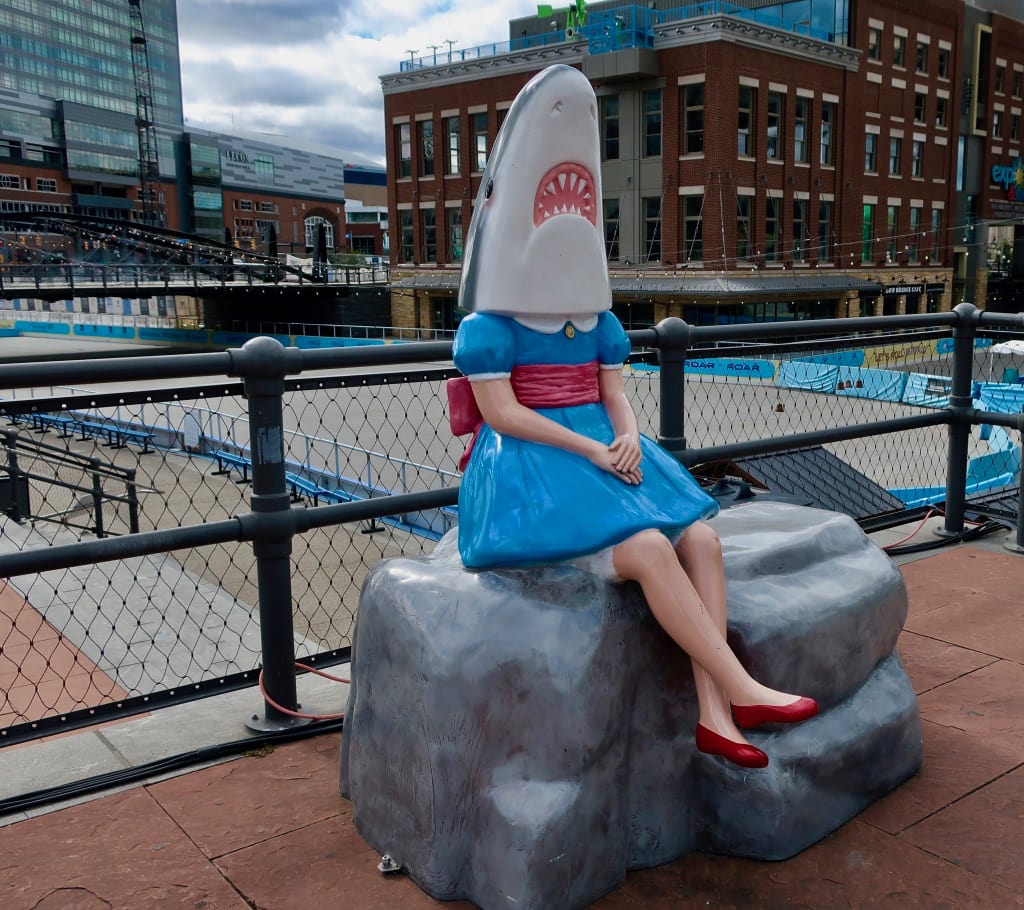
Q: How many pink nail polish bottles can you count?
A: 0